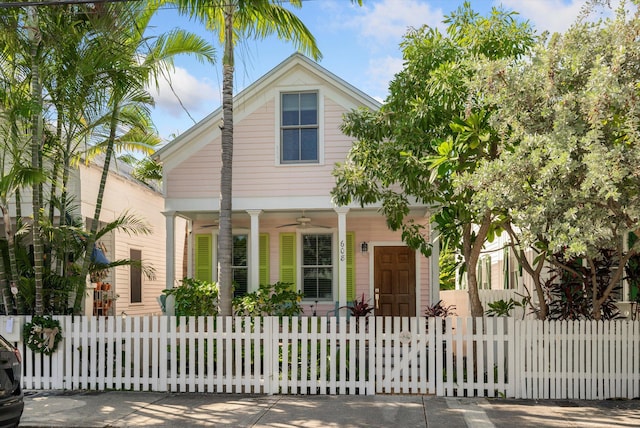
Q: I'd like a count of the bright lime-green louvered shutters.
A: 4